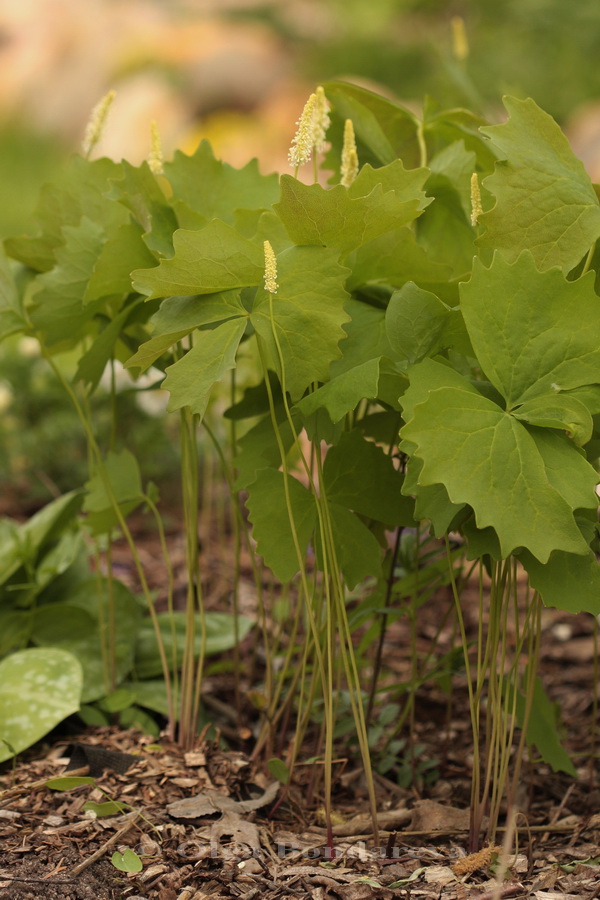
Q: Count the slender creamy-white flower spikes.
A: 8